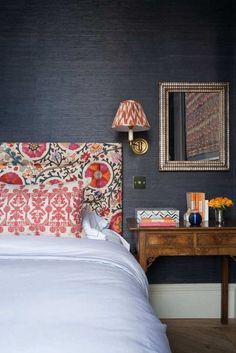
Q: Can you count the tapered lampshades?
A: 1